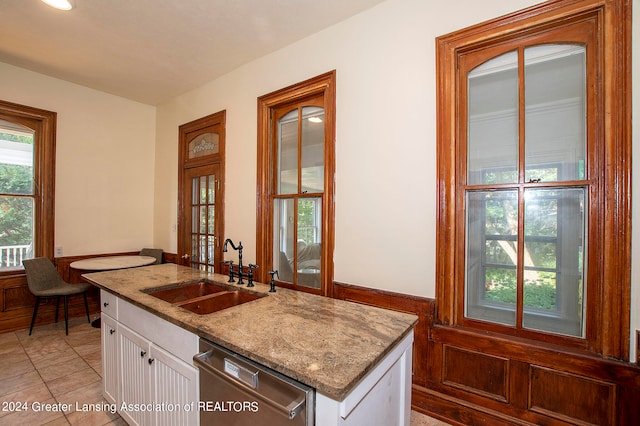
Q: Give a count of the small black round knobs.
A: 4